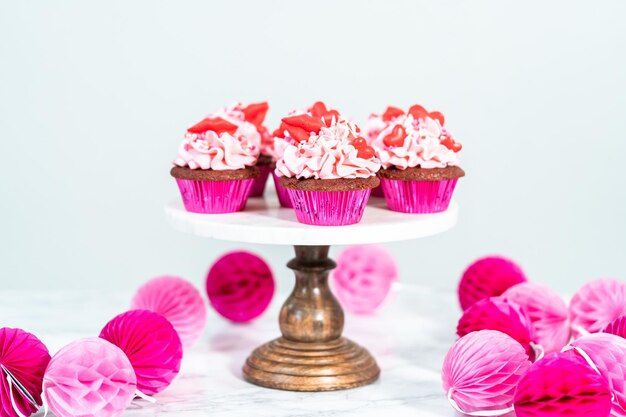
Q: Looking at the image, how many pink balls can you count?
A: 14